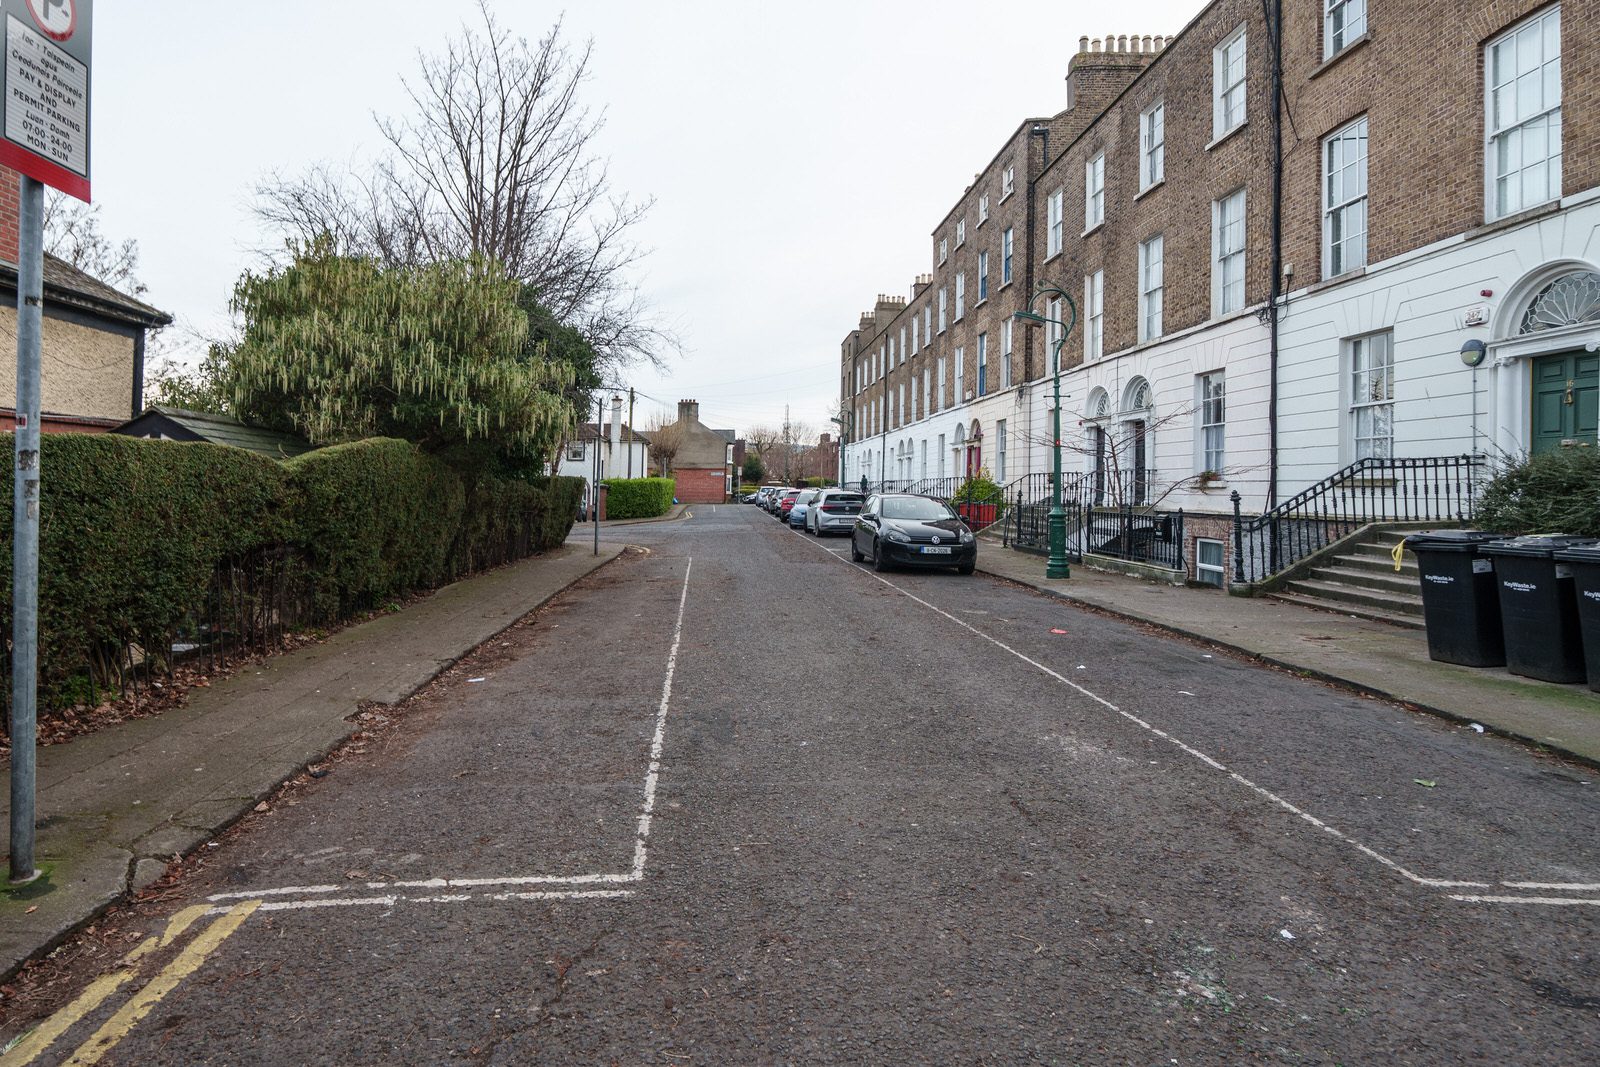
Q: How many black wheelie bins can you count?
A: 3